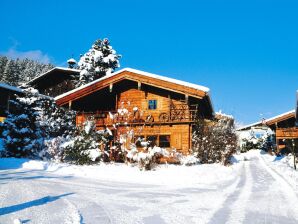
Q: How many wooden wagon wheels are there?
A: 2